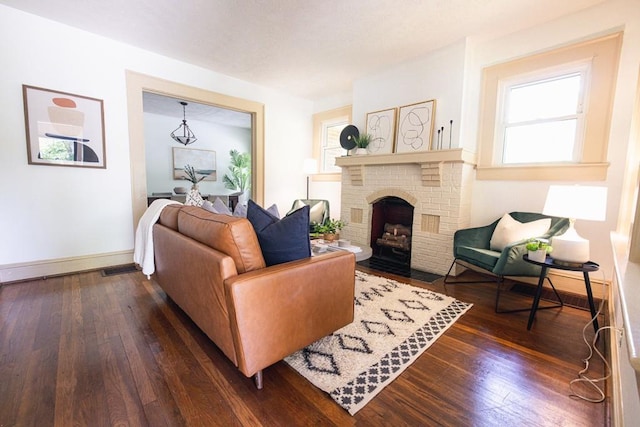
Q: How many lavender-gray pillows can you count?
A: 2